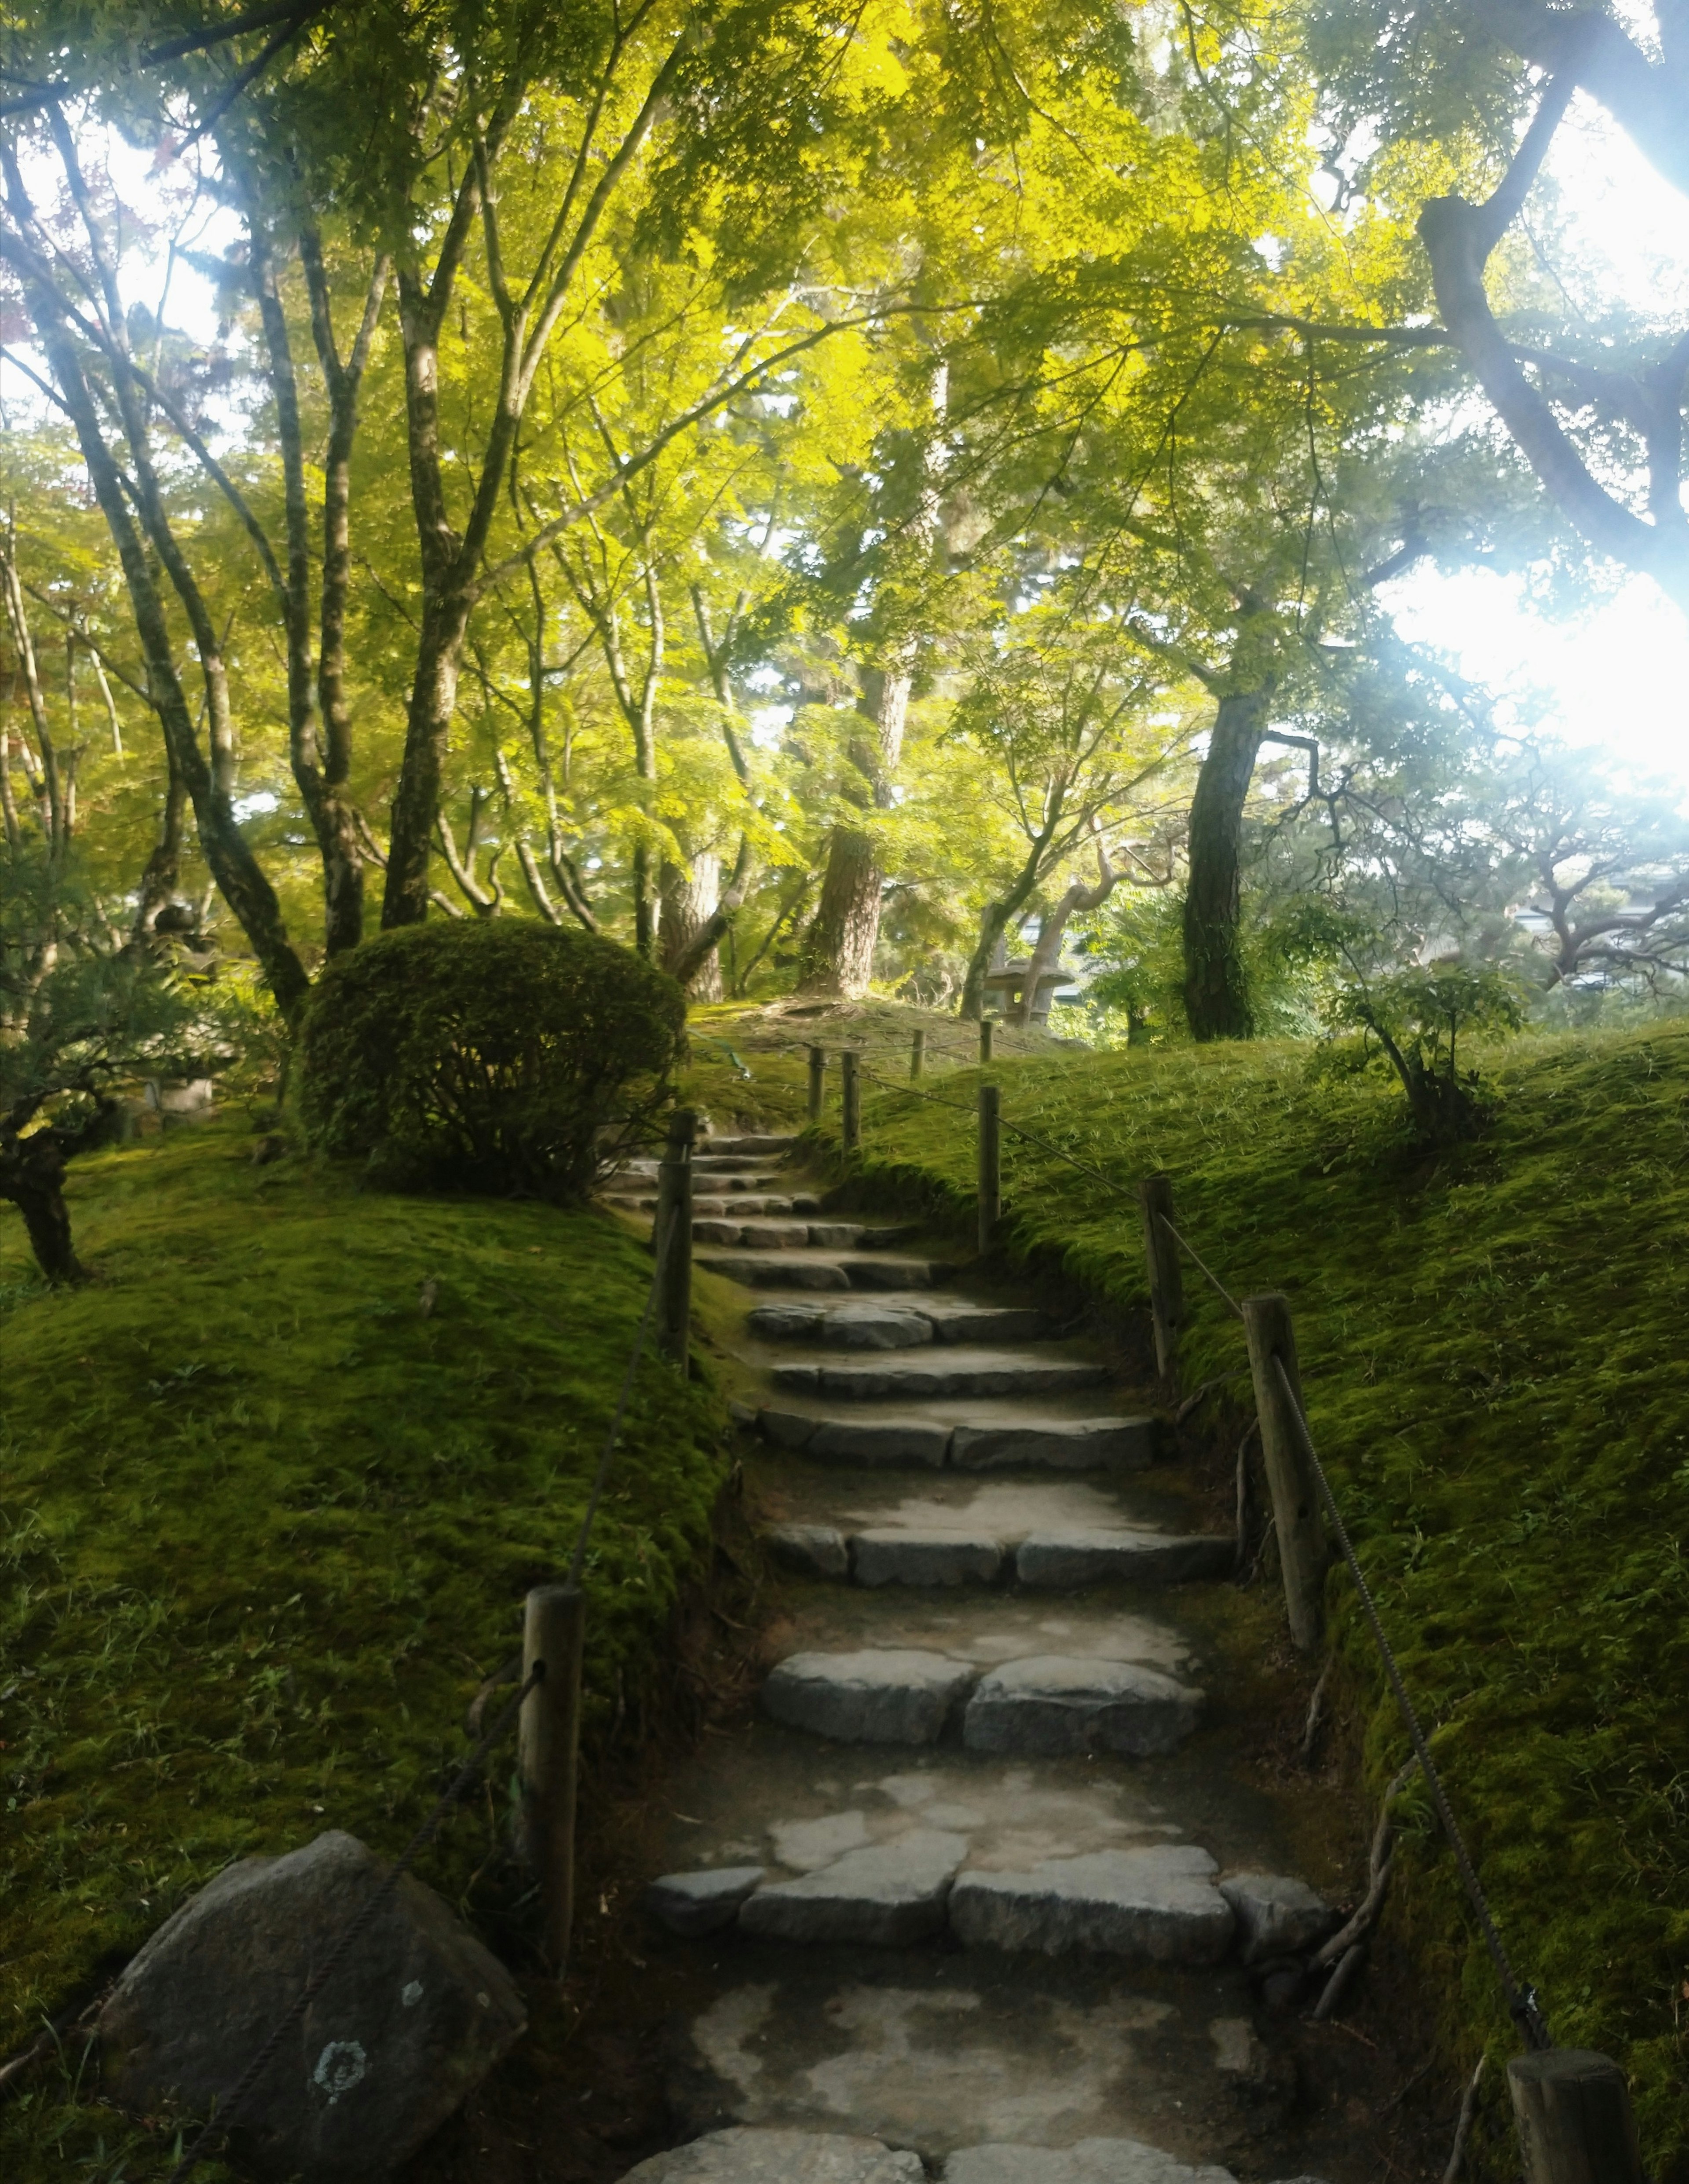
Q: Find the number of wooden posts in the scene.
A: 11